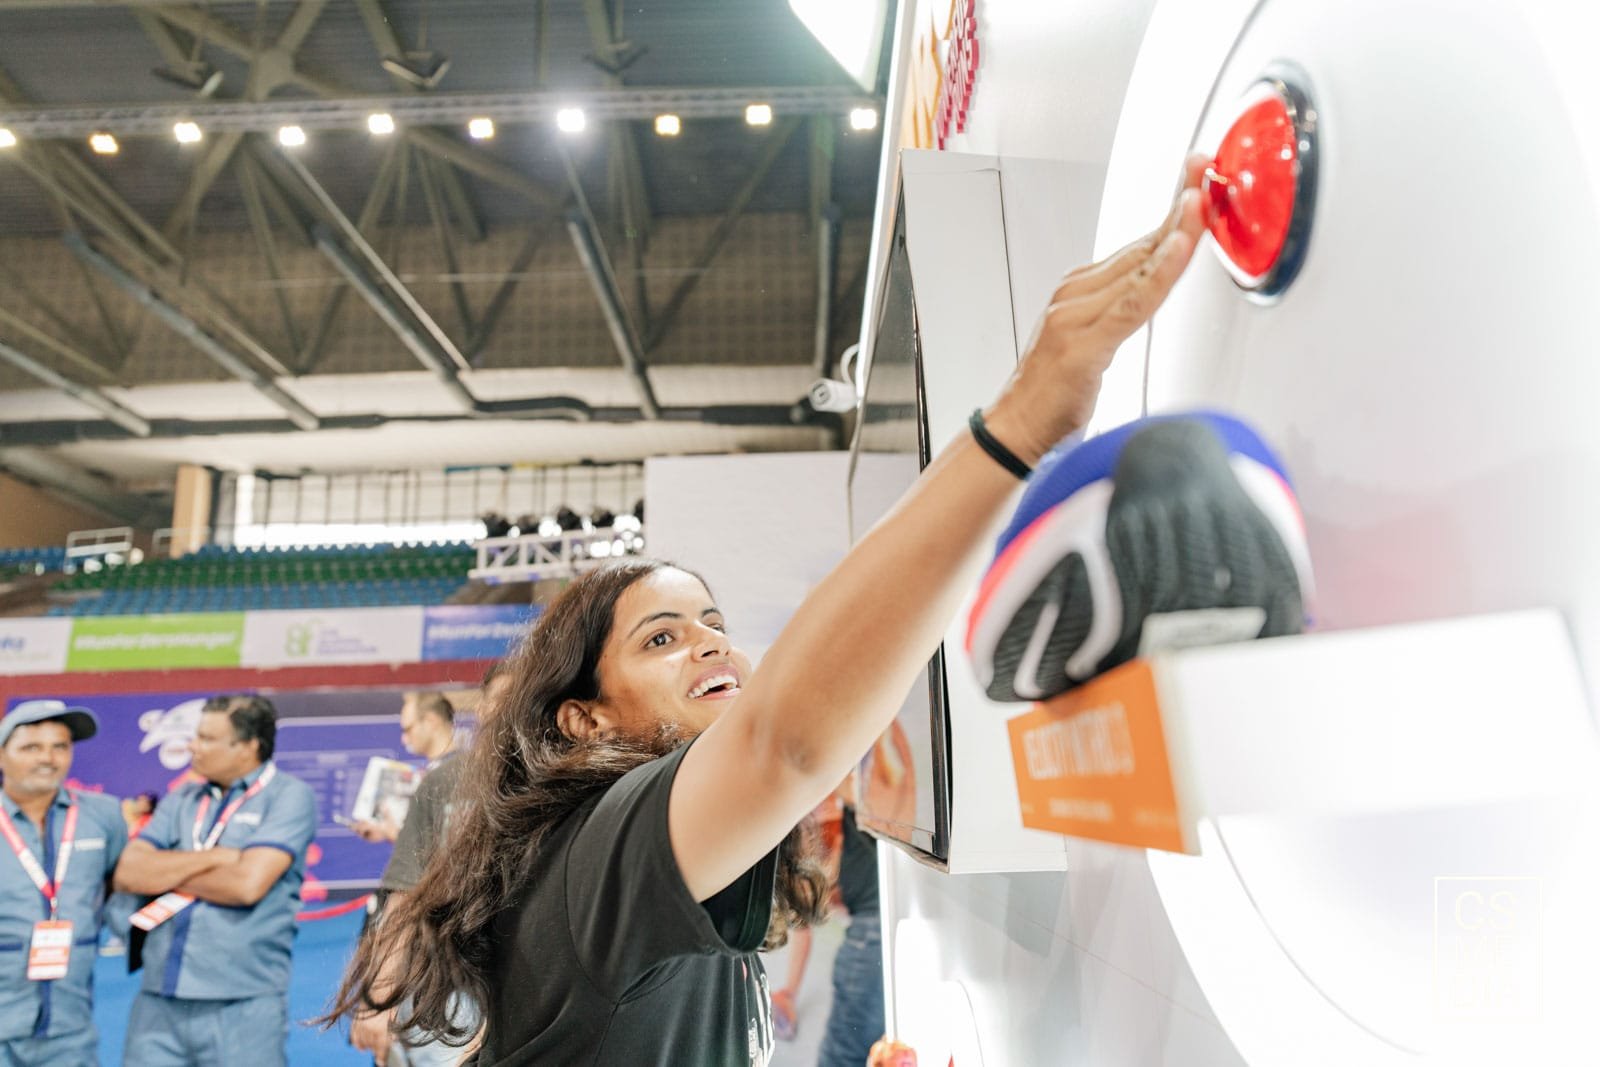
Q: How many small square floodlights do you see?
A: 10